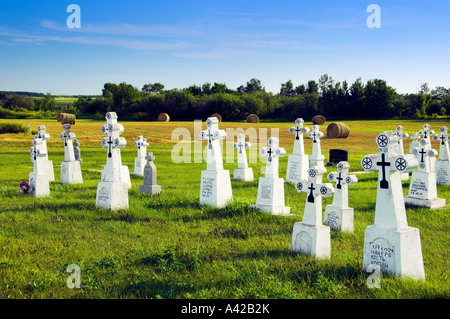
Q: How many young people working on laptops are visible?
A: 0